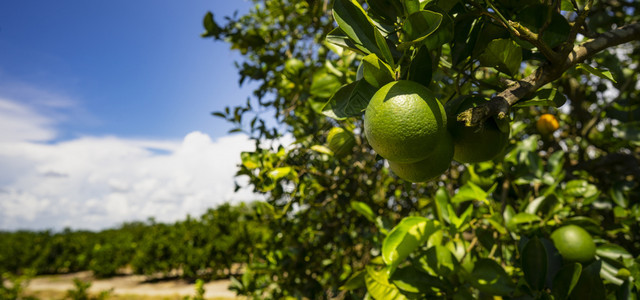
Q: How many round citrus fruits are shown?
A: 6